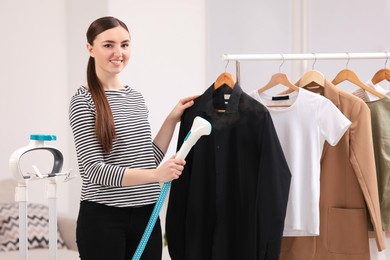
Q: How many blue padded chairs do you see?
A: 0